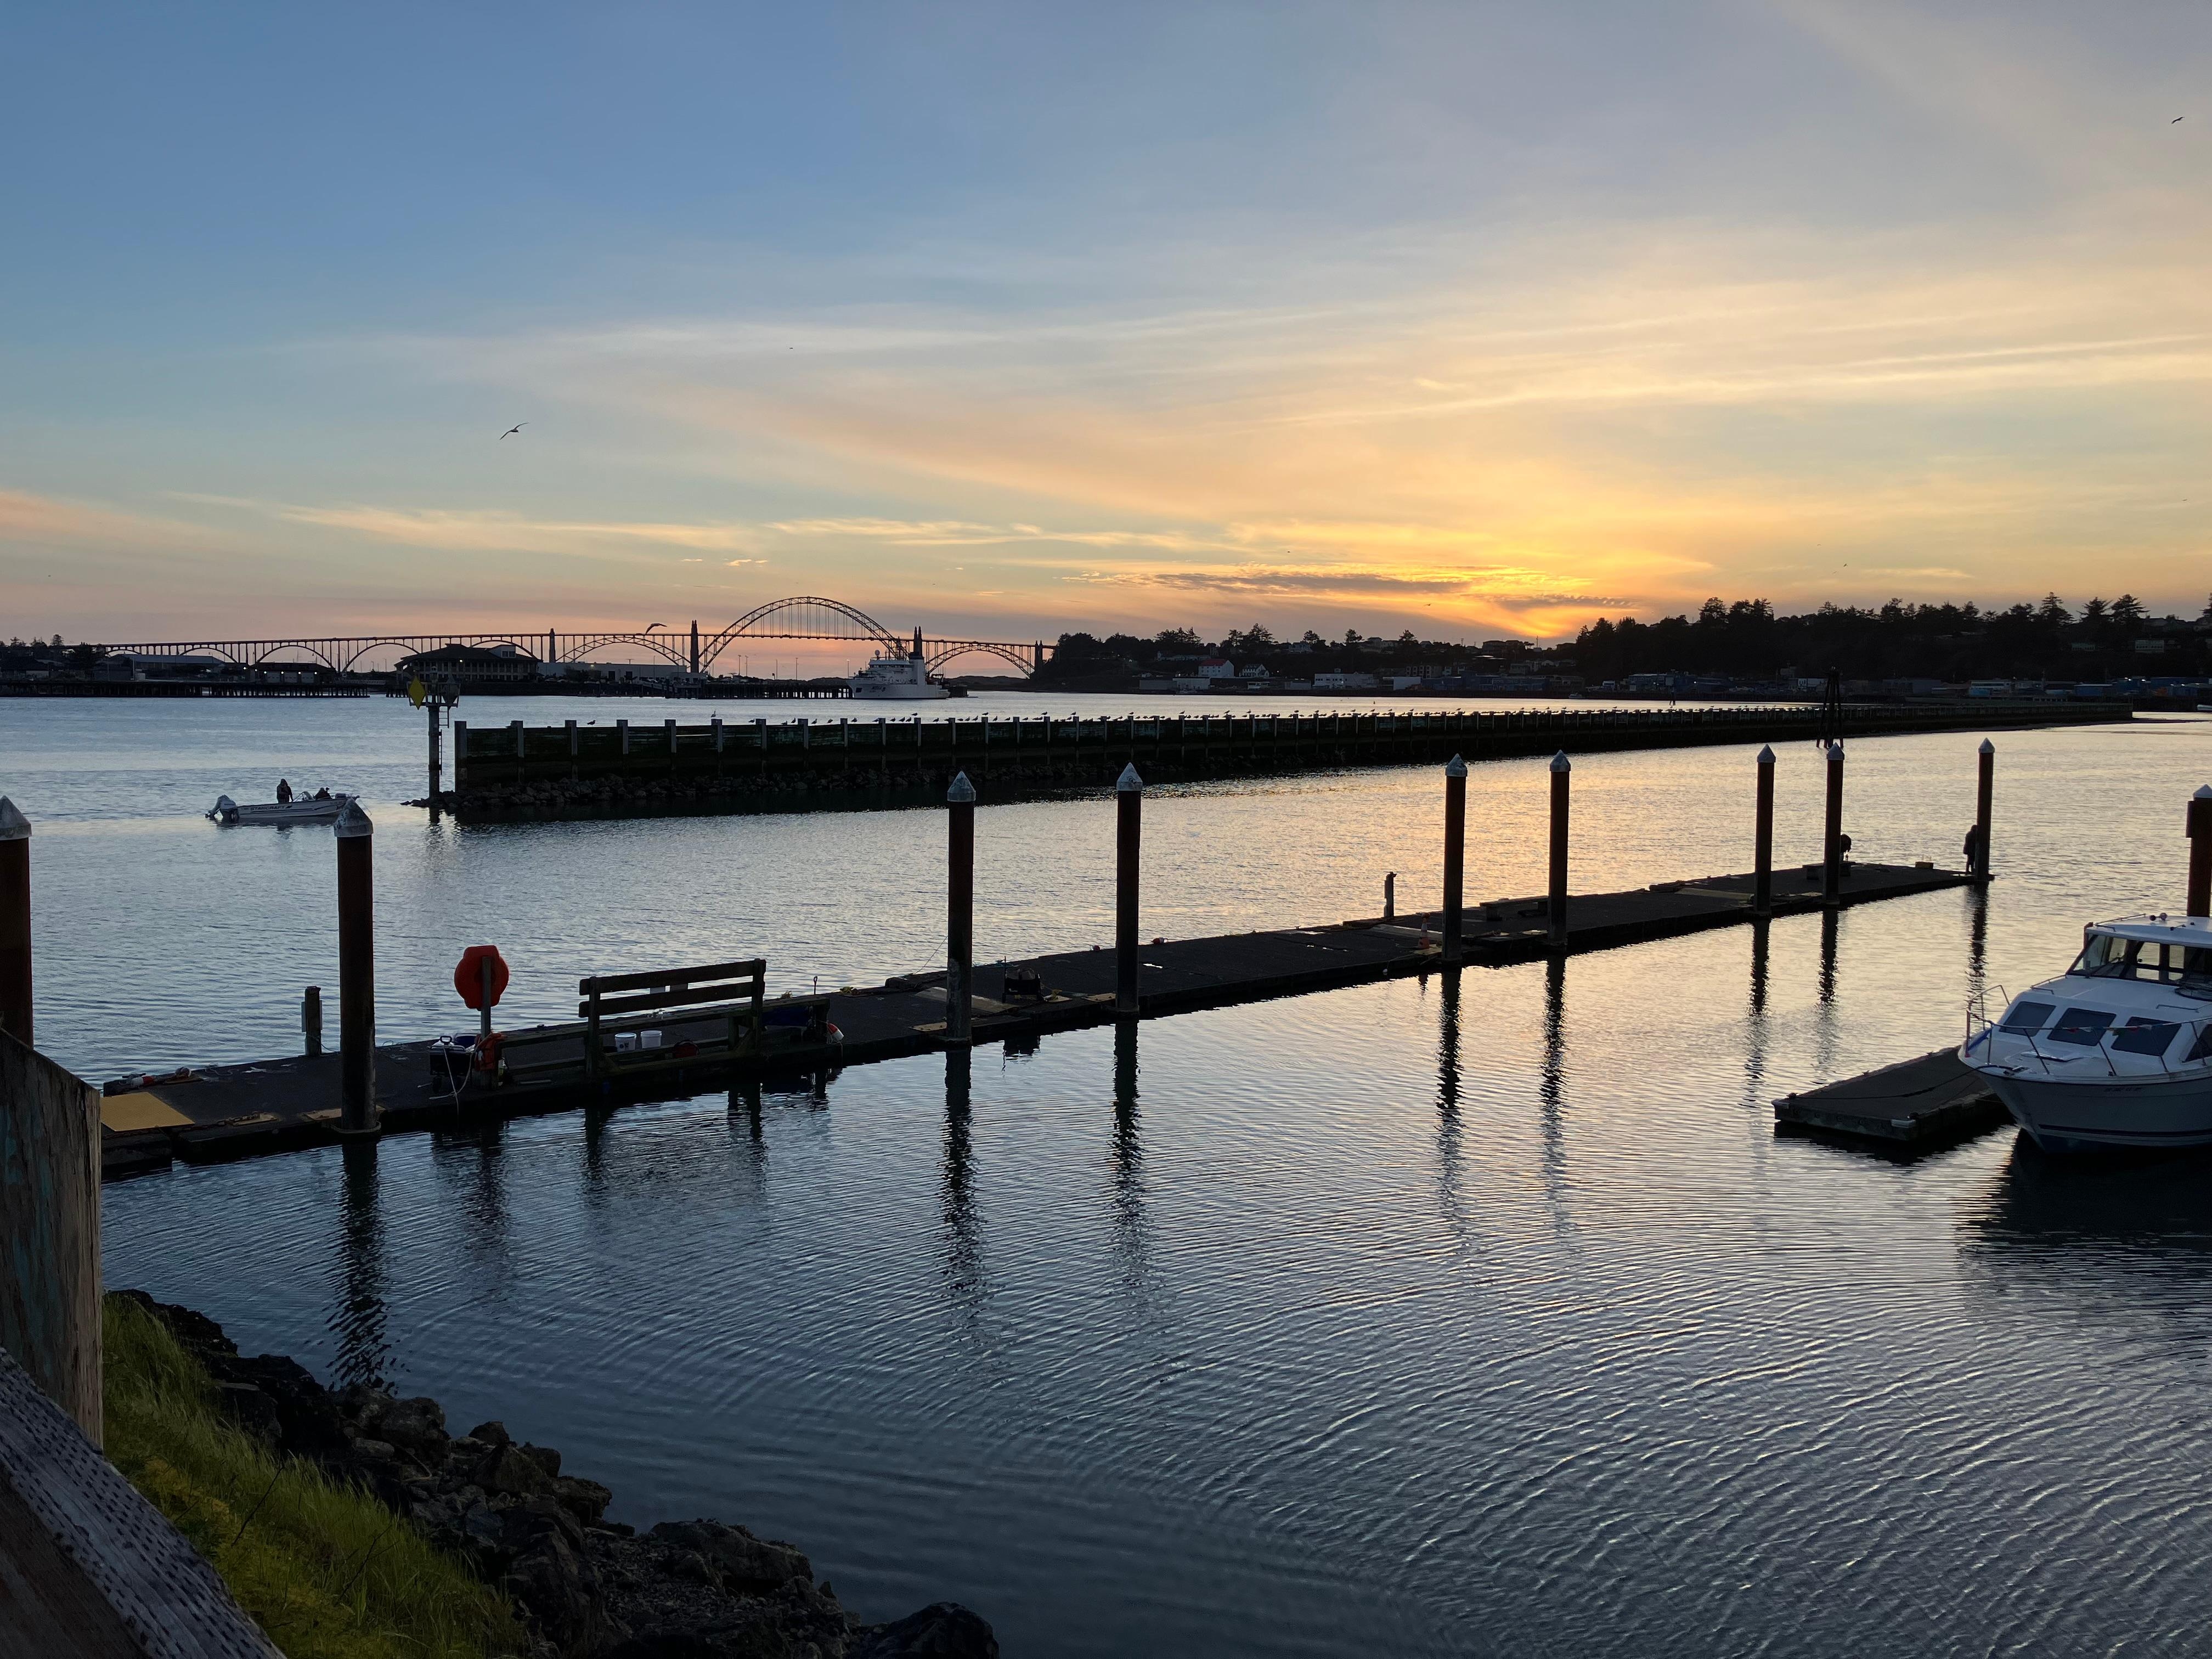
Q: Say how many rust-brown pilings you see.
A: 10